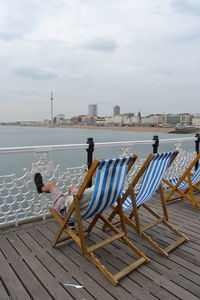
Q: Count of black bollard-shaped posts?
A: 3